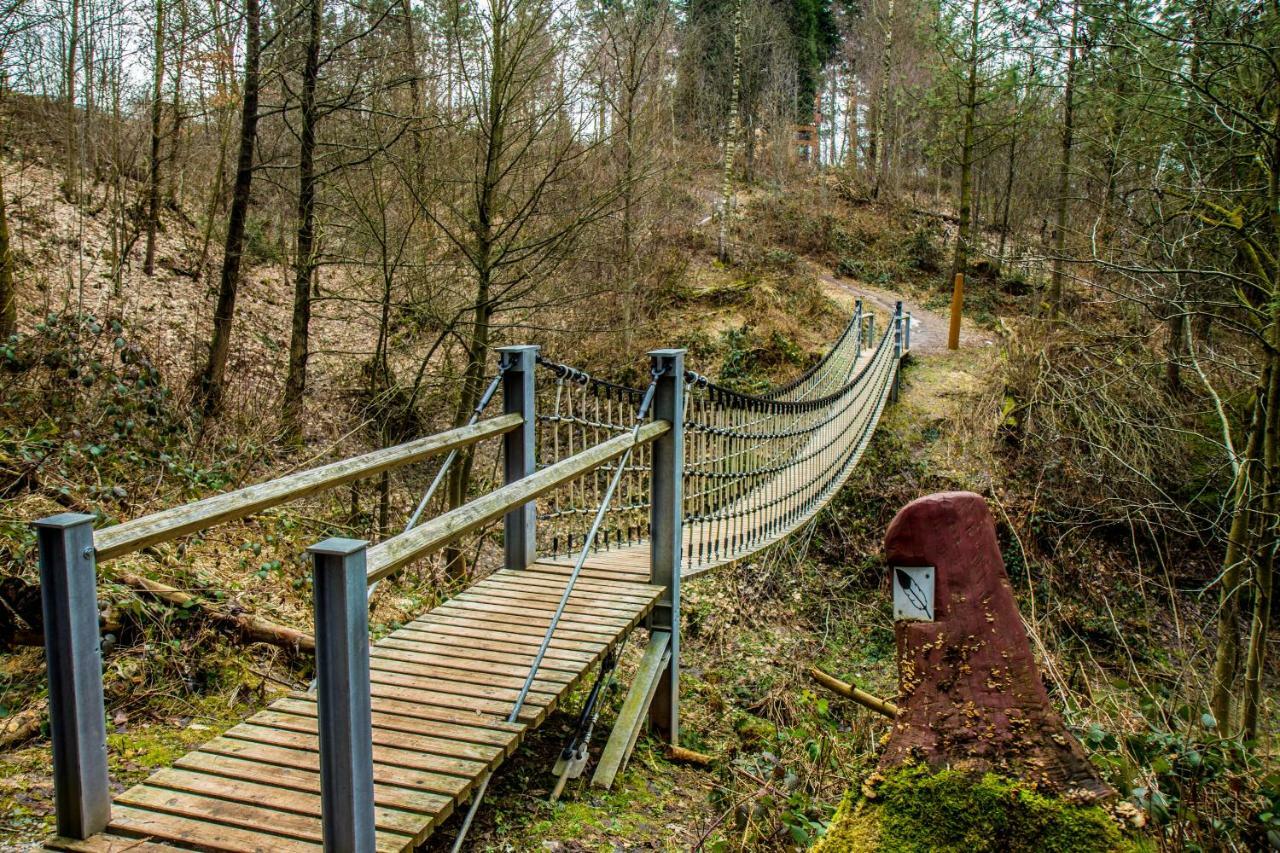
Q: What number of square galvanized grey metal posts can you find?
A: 8